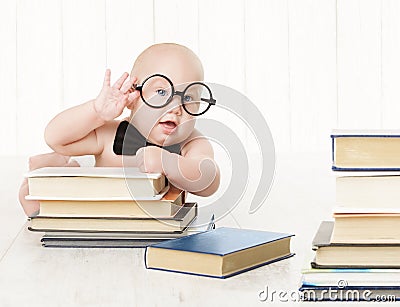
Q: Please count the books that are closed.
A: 12